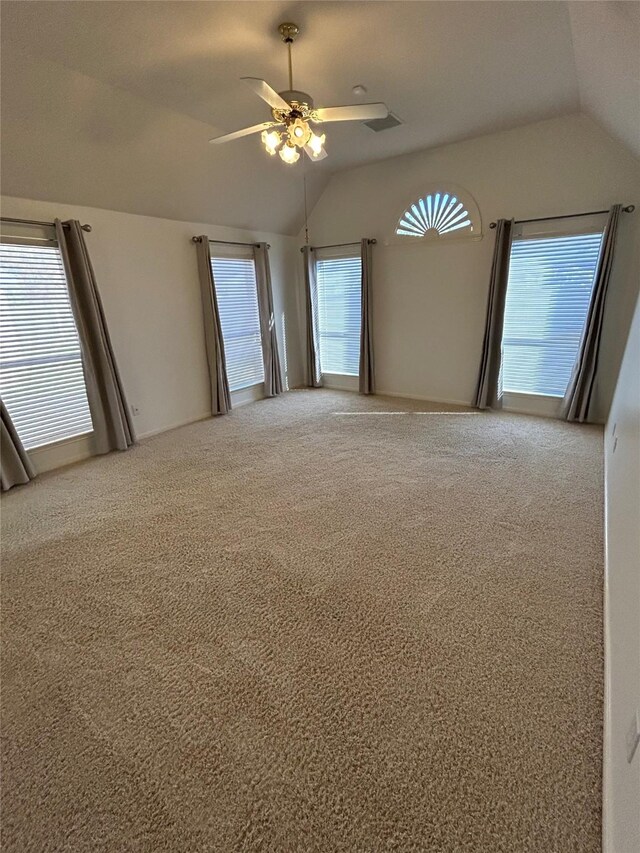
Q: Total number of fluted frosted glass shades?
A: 4